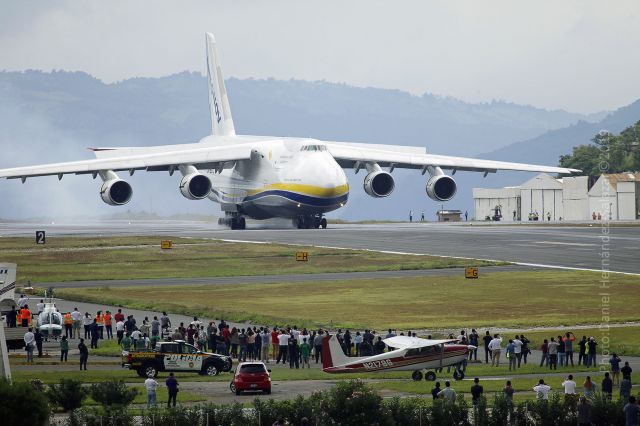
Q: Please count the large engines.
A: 4